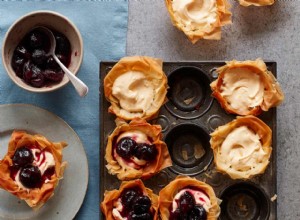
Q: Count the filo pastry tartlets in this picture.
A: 9